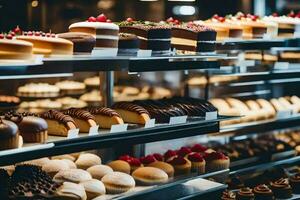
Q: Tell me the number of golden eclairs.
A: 4